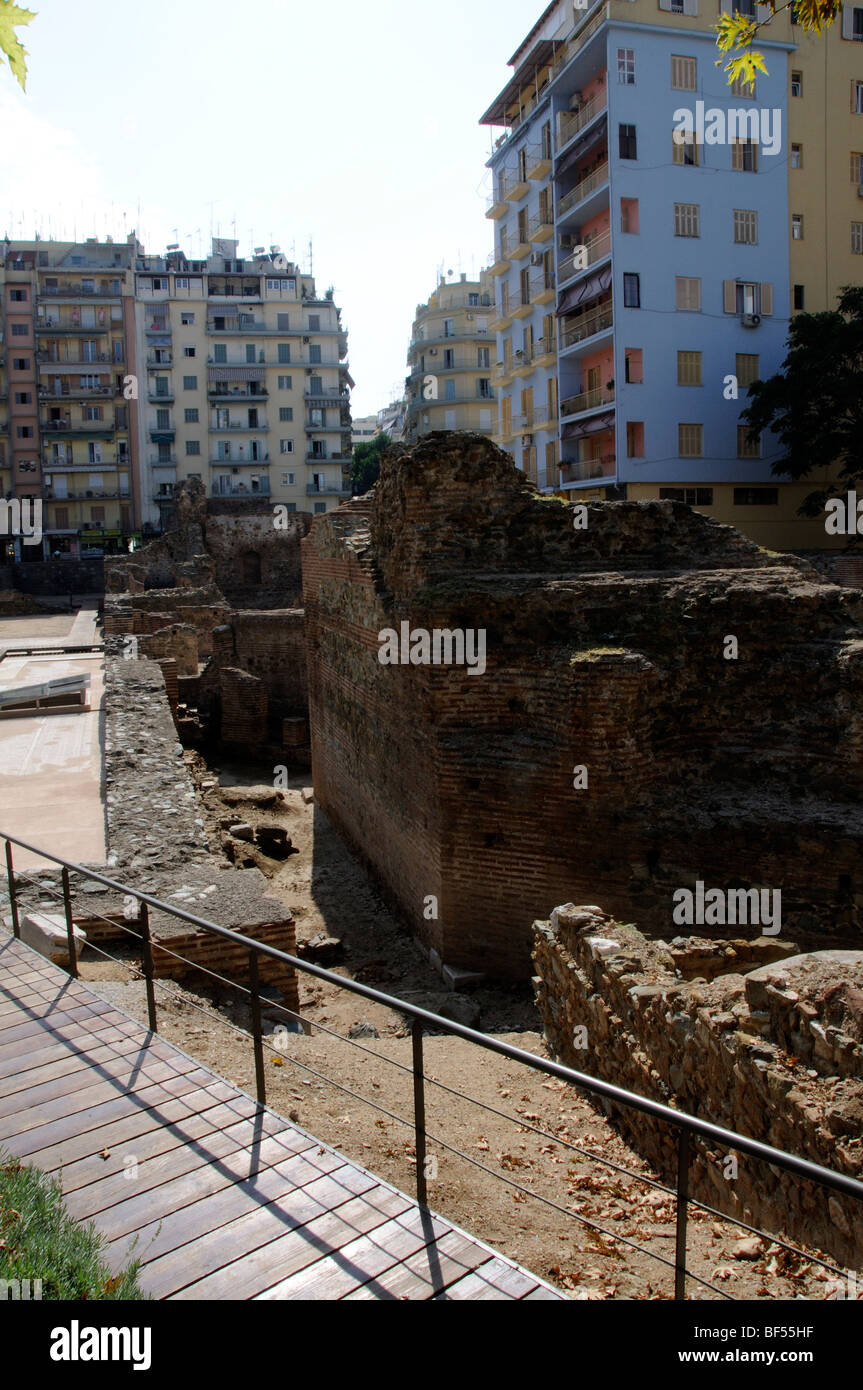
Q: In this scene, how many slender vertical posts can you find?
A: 6